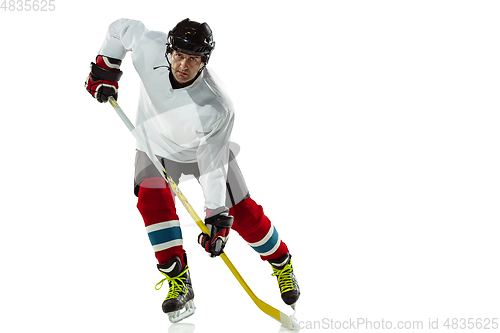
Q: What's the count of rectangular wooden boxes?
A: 0